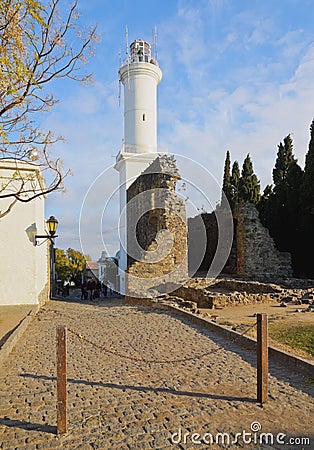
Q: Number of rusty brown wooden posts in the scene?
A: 2